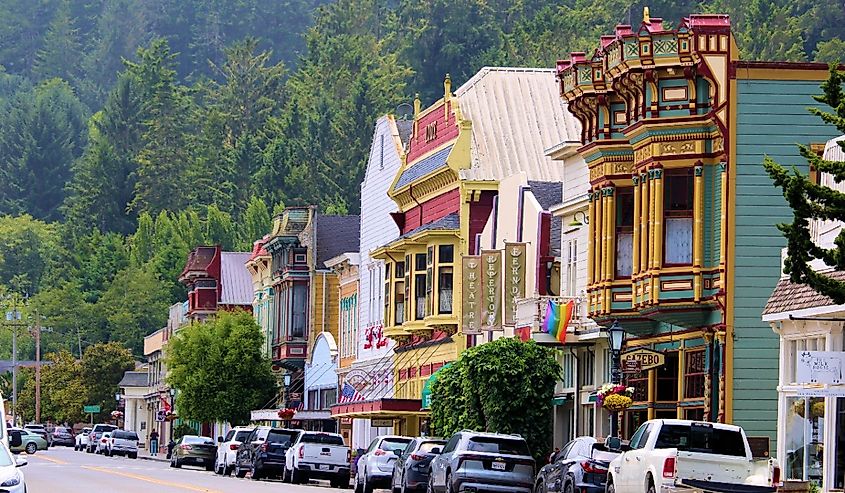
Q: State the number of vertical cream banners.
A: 3